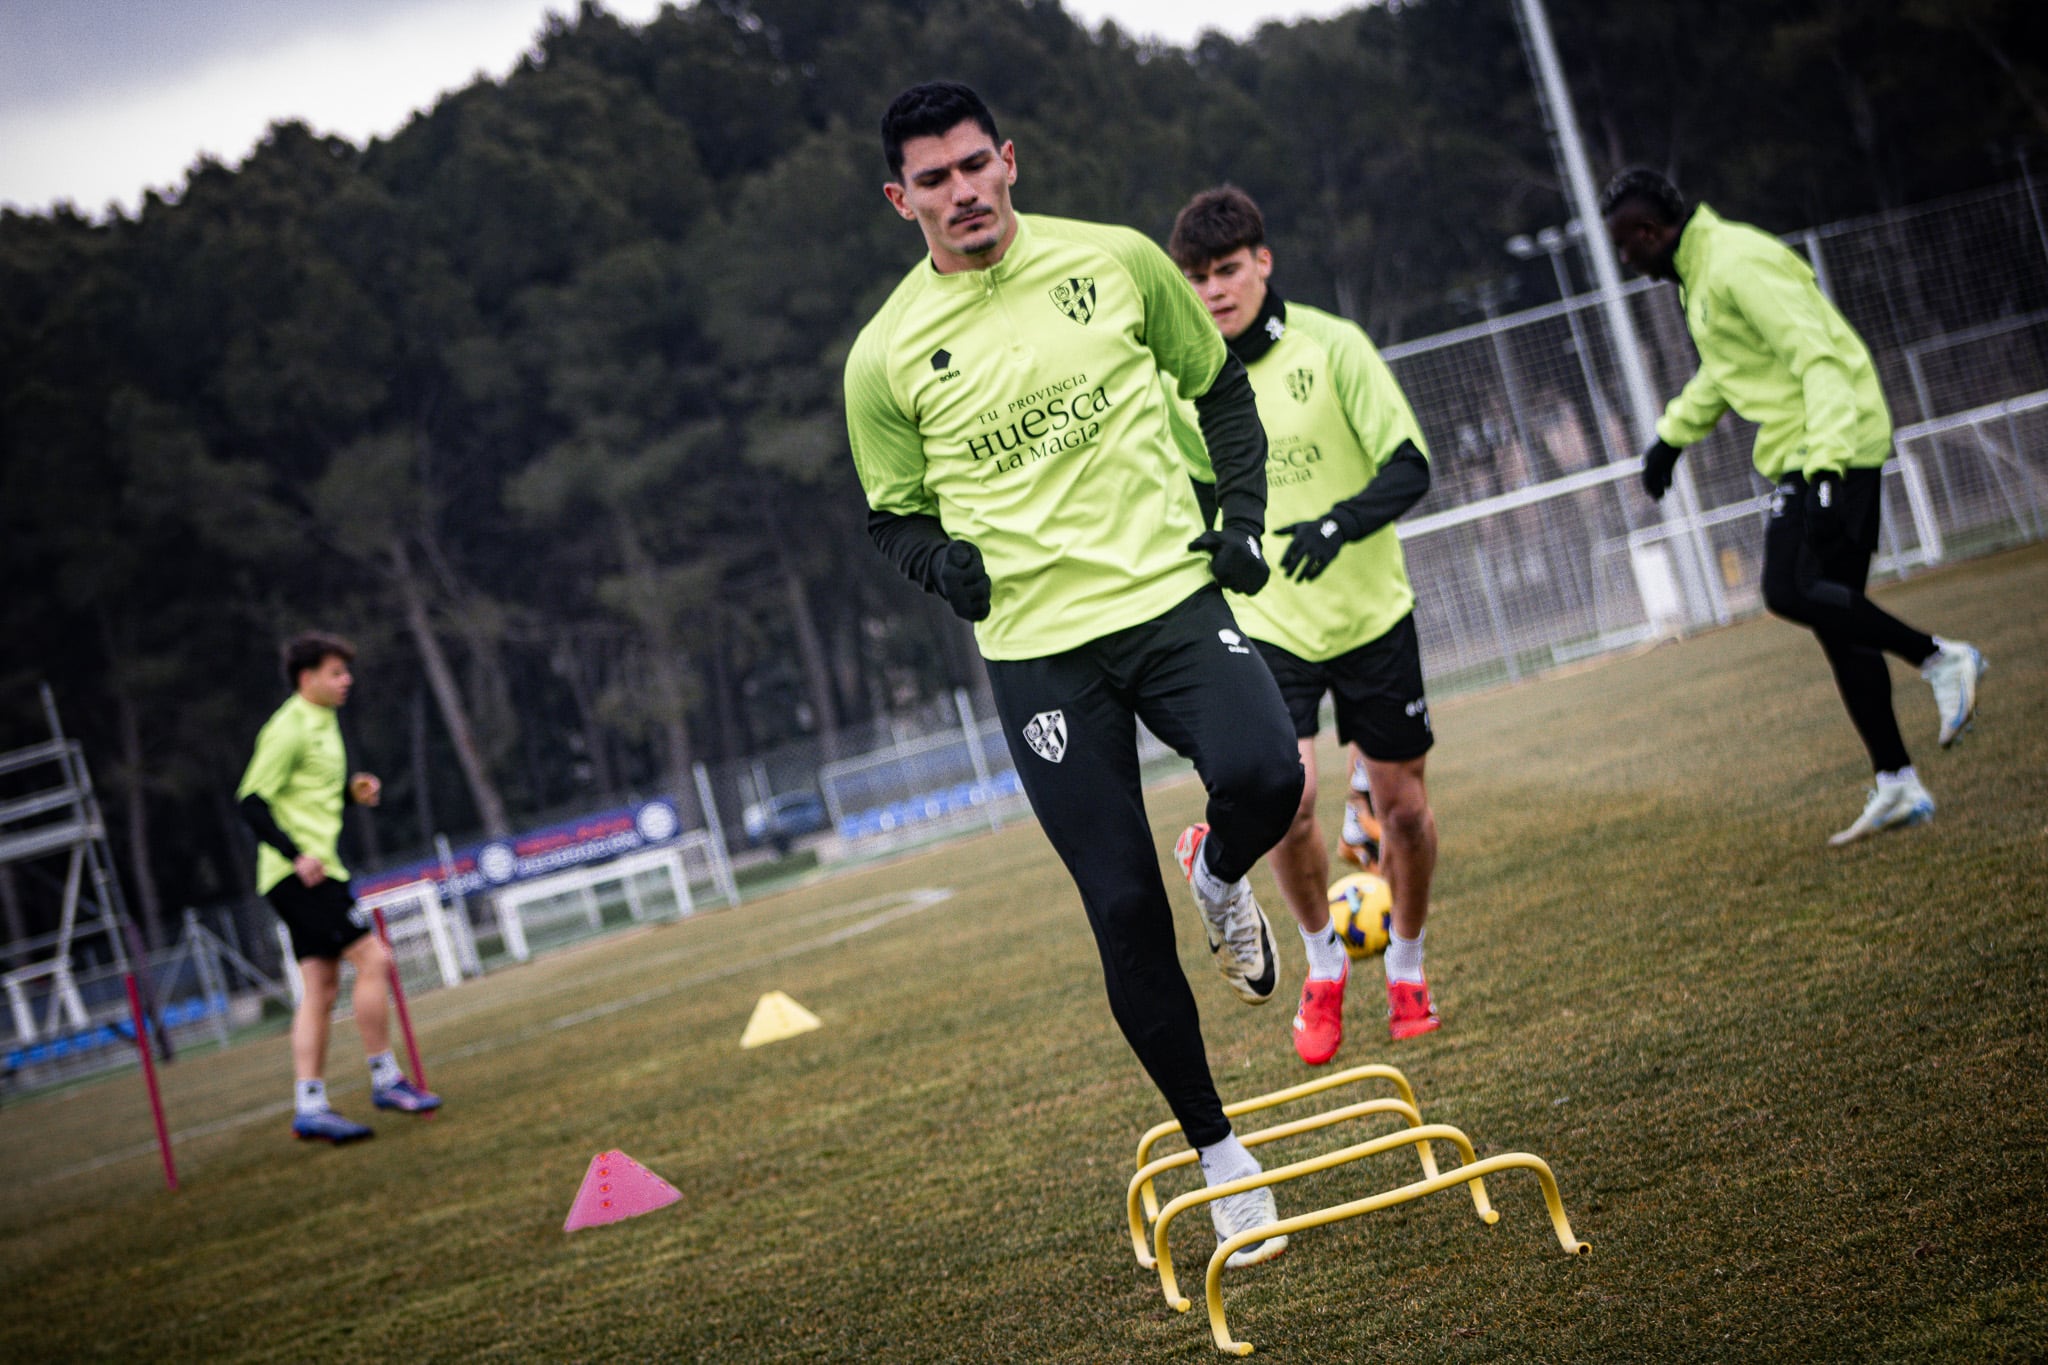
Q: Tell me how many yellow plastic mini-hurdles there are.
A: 4